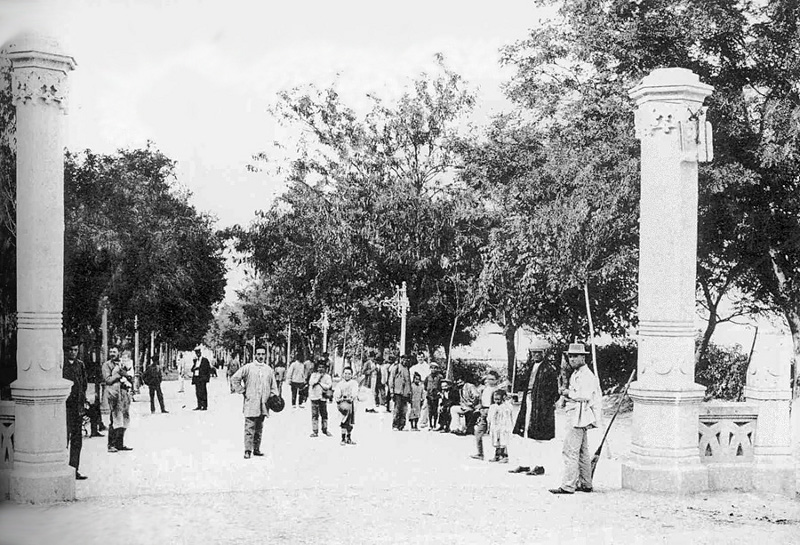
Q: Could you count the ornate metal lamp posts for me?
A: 2